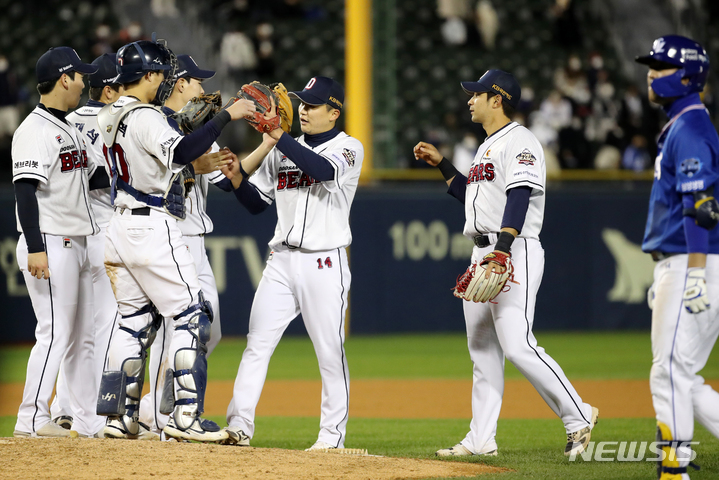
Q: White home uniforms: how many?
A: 6